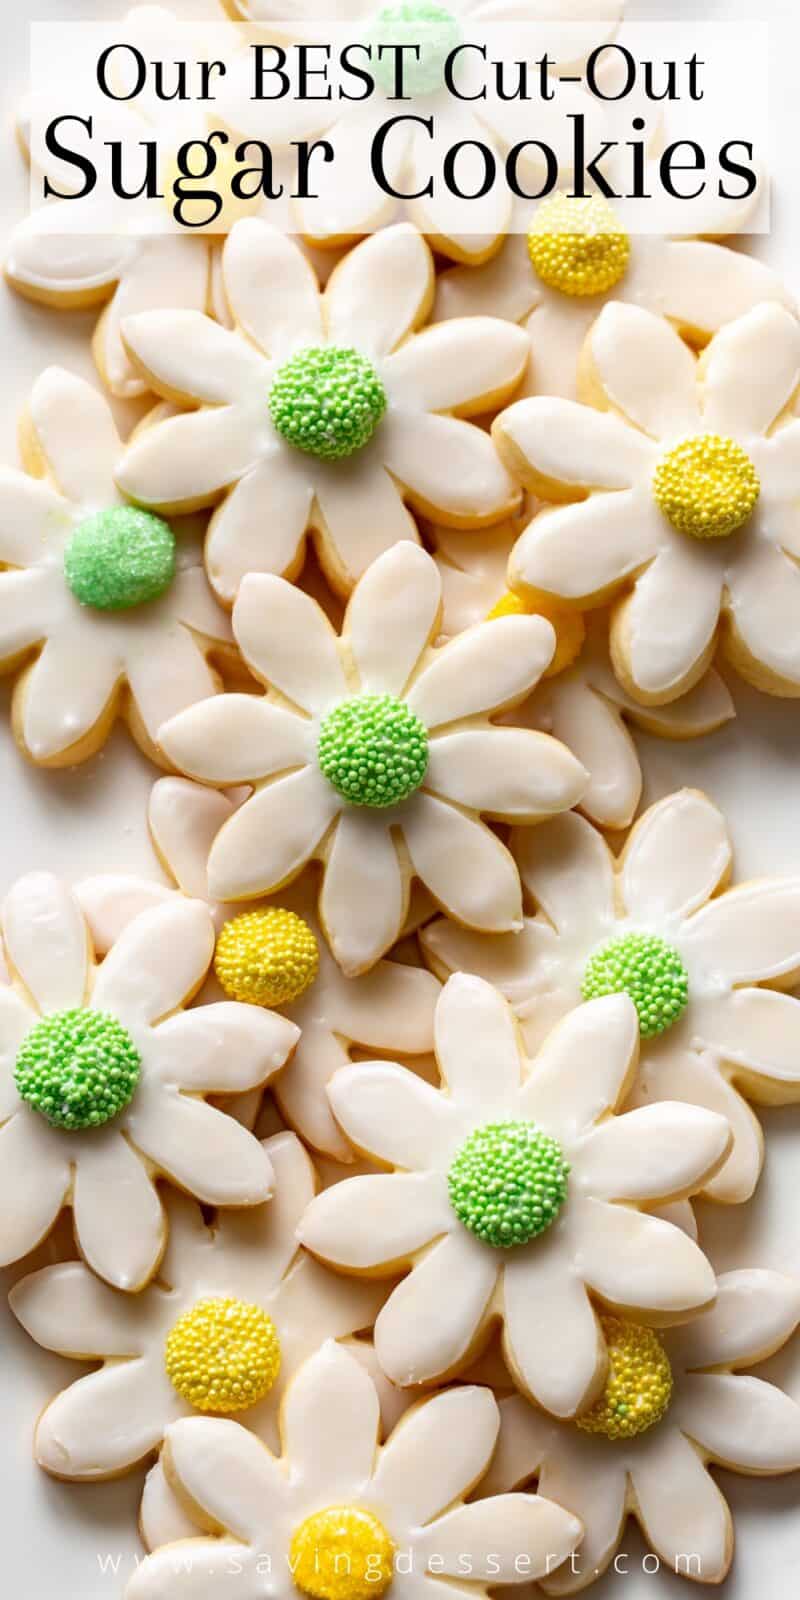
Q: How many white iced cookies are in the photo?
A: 15